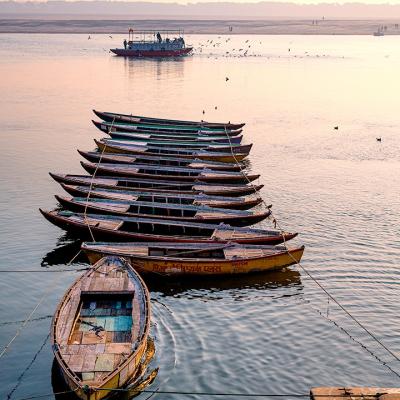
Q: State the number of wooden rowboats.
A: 13